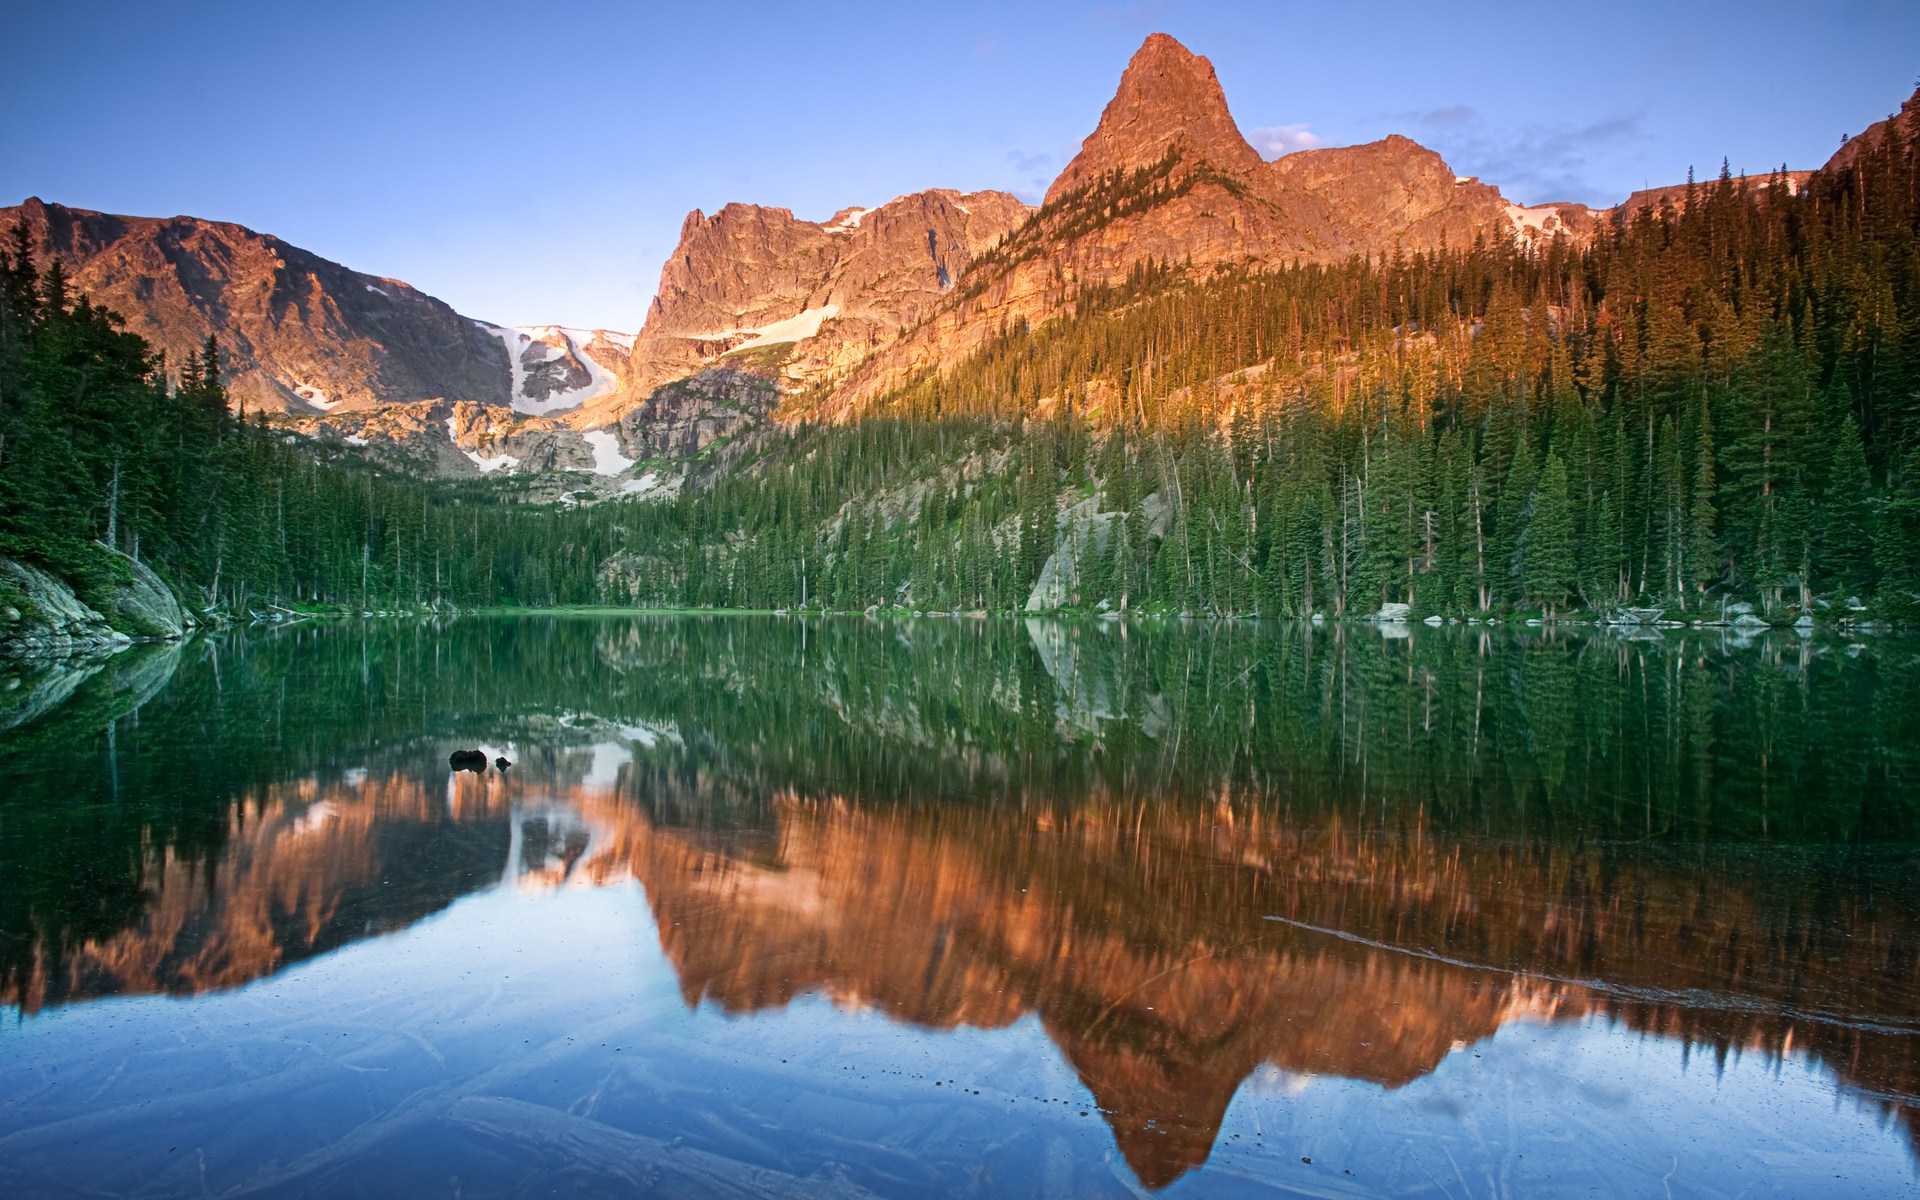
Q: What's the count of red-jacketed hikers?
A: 0